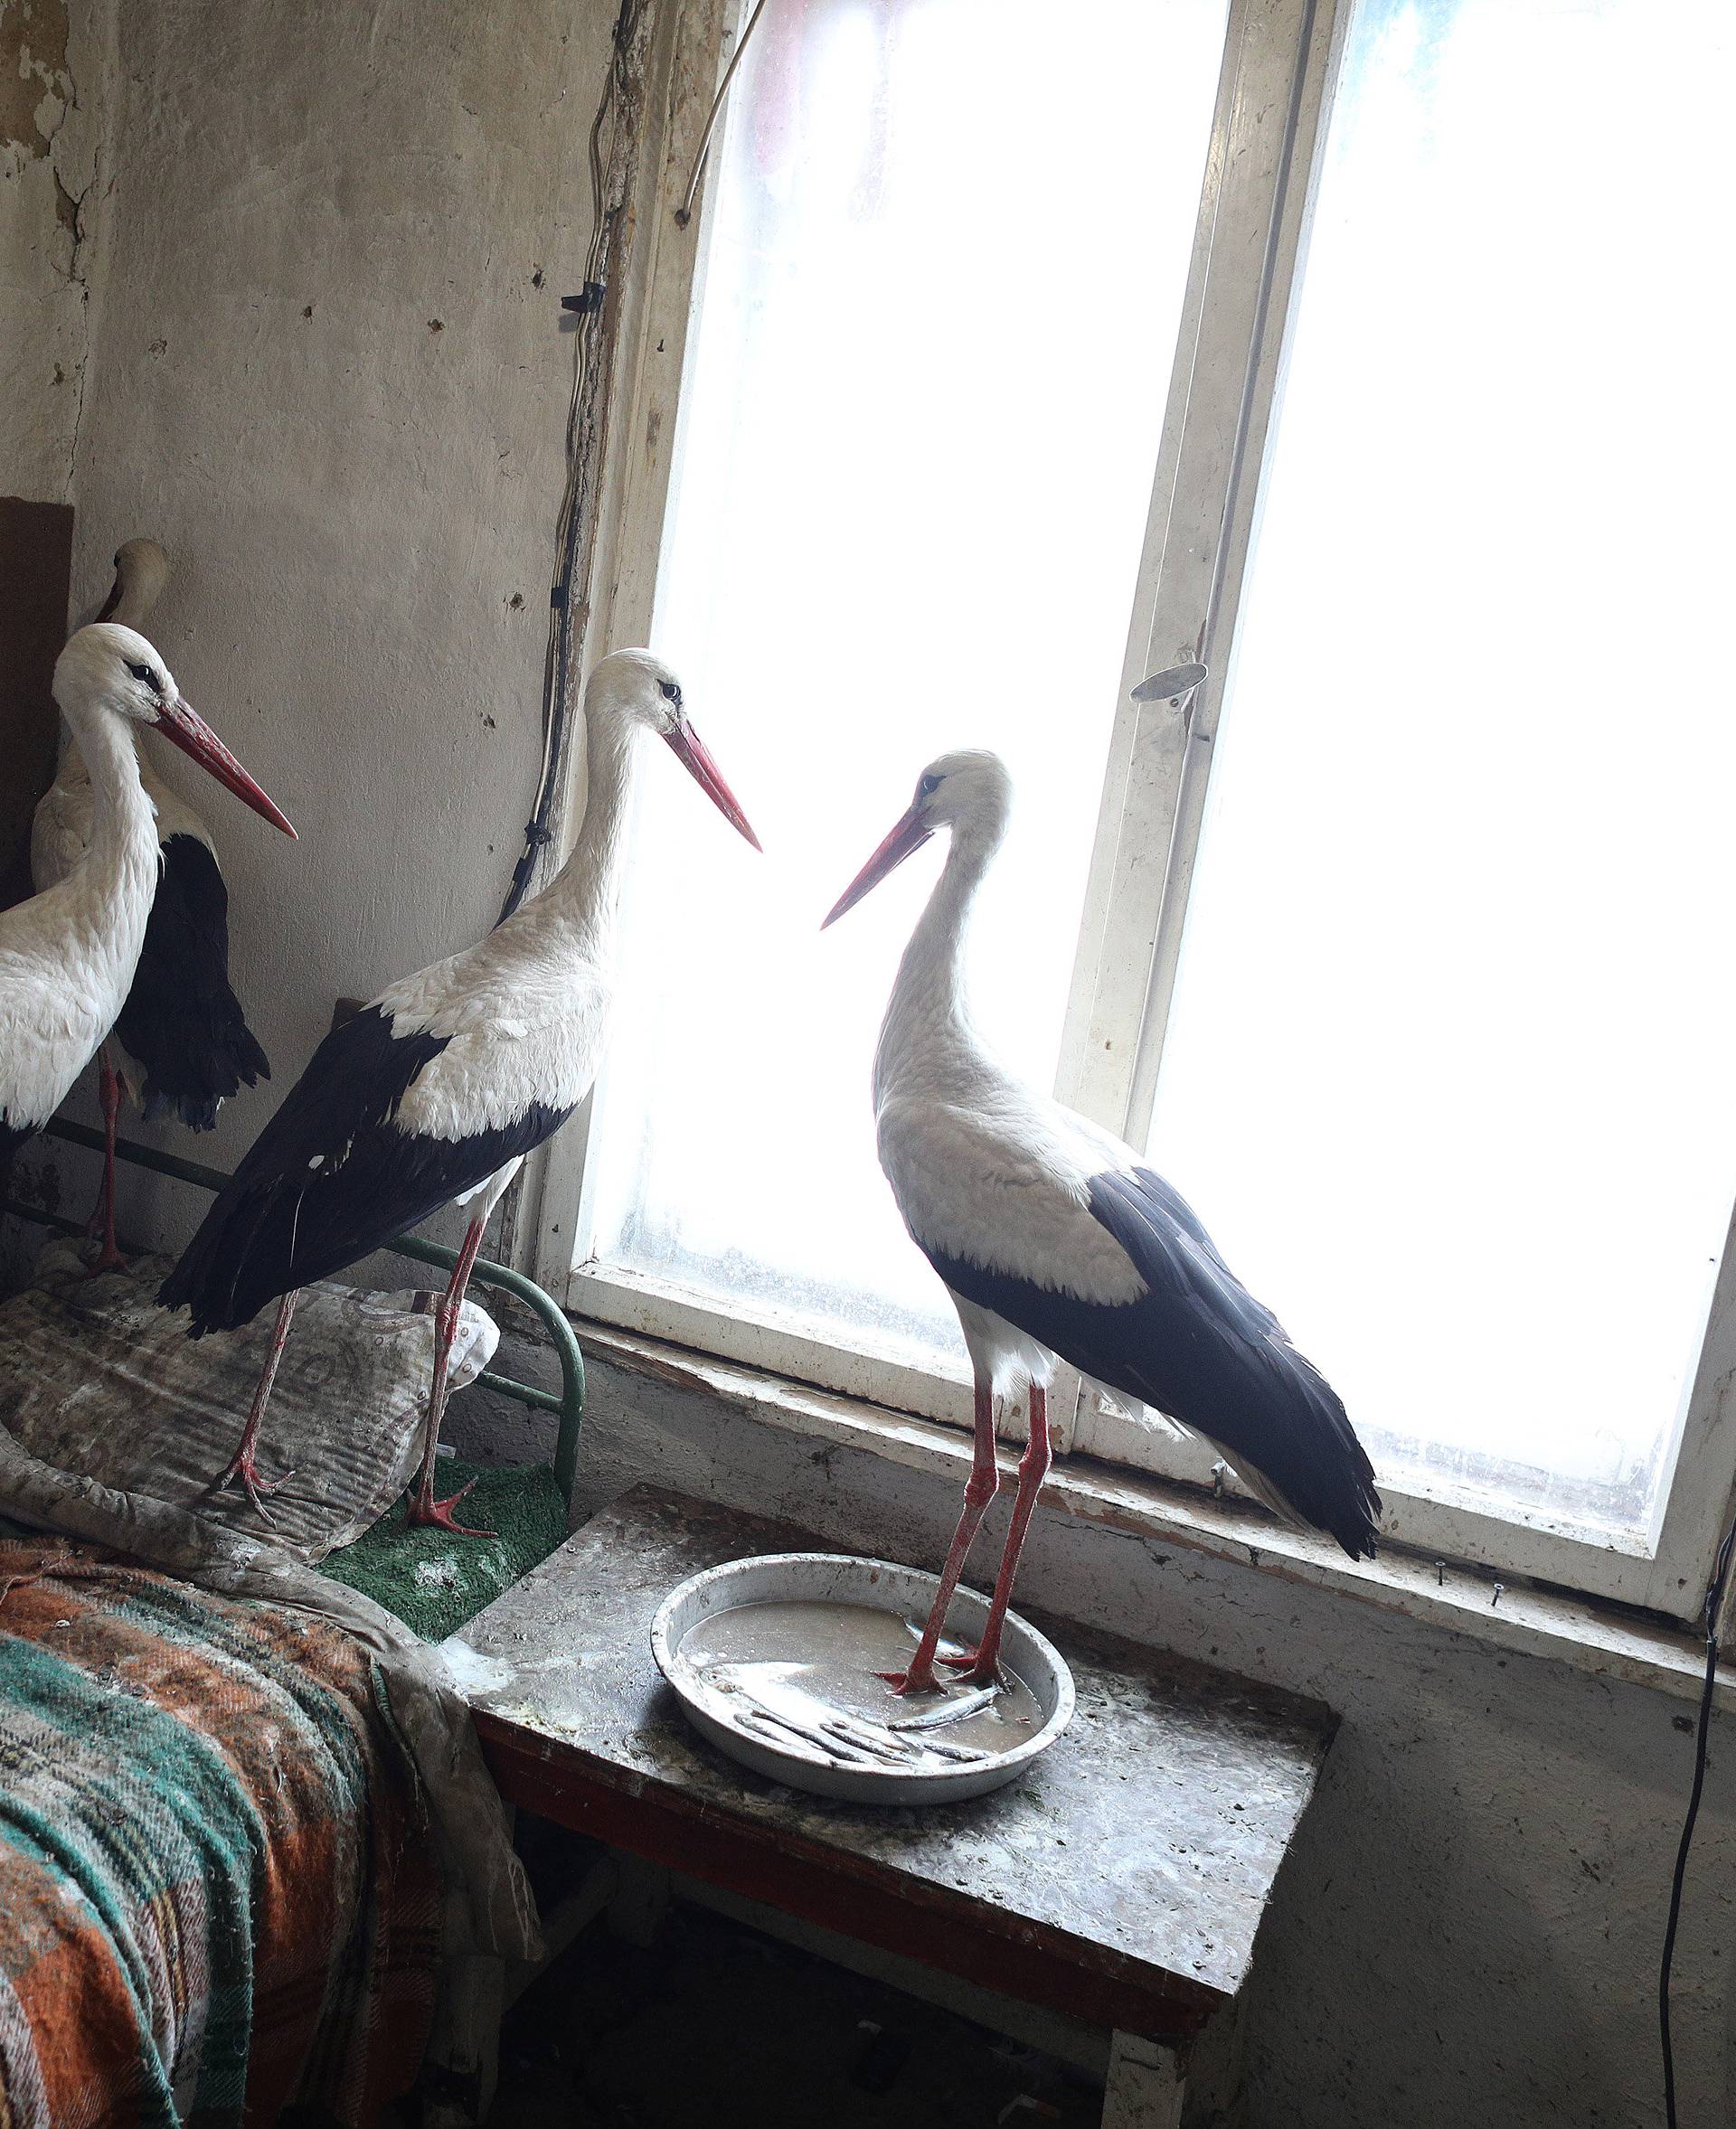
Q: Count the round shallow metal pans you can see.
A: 1